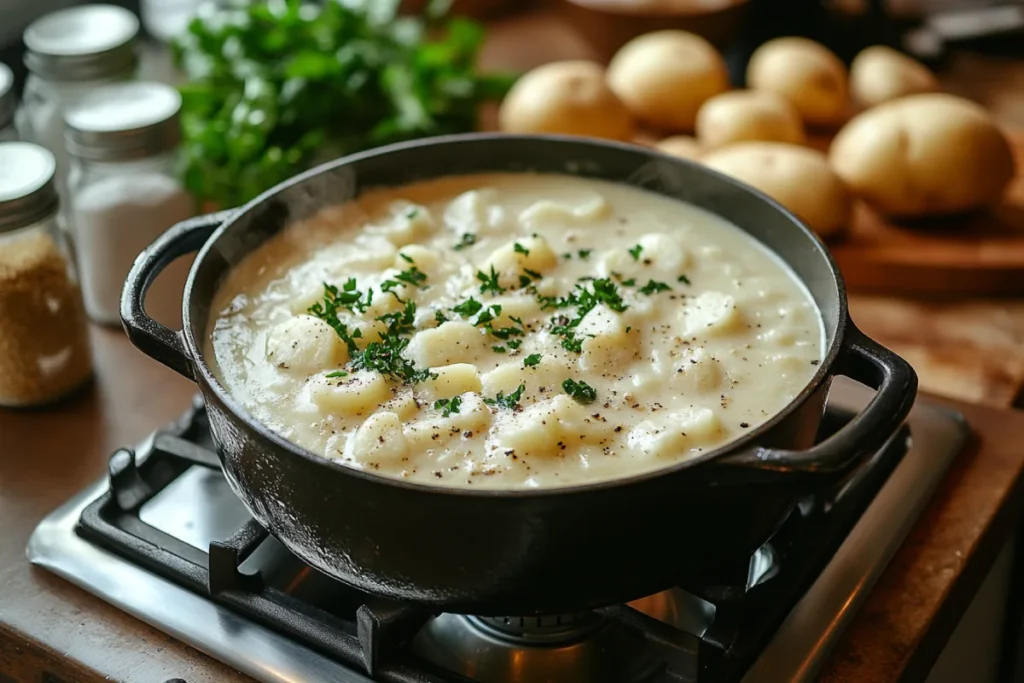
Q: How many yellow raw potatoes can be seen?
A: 8